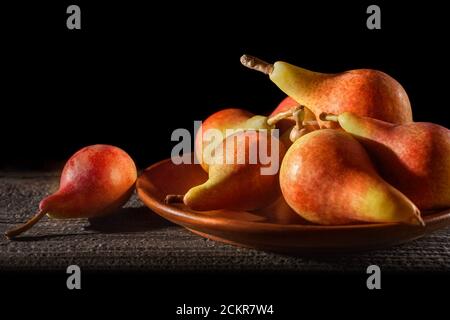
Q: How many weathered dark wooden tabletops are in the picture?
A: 1